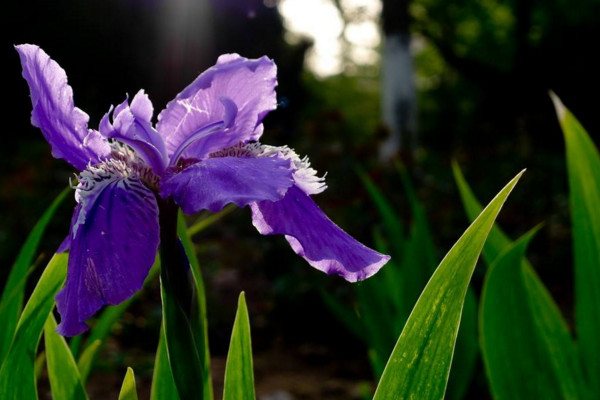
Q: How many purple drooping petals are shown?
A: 2